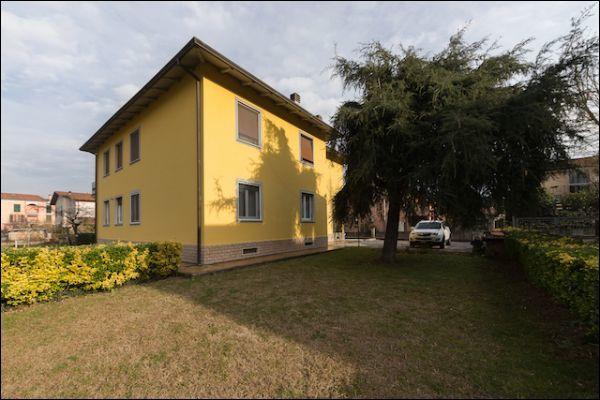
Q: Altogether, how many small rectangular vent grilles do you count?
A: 2